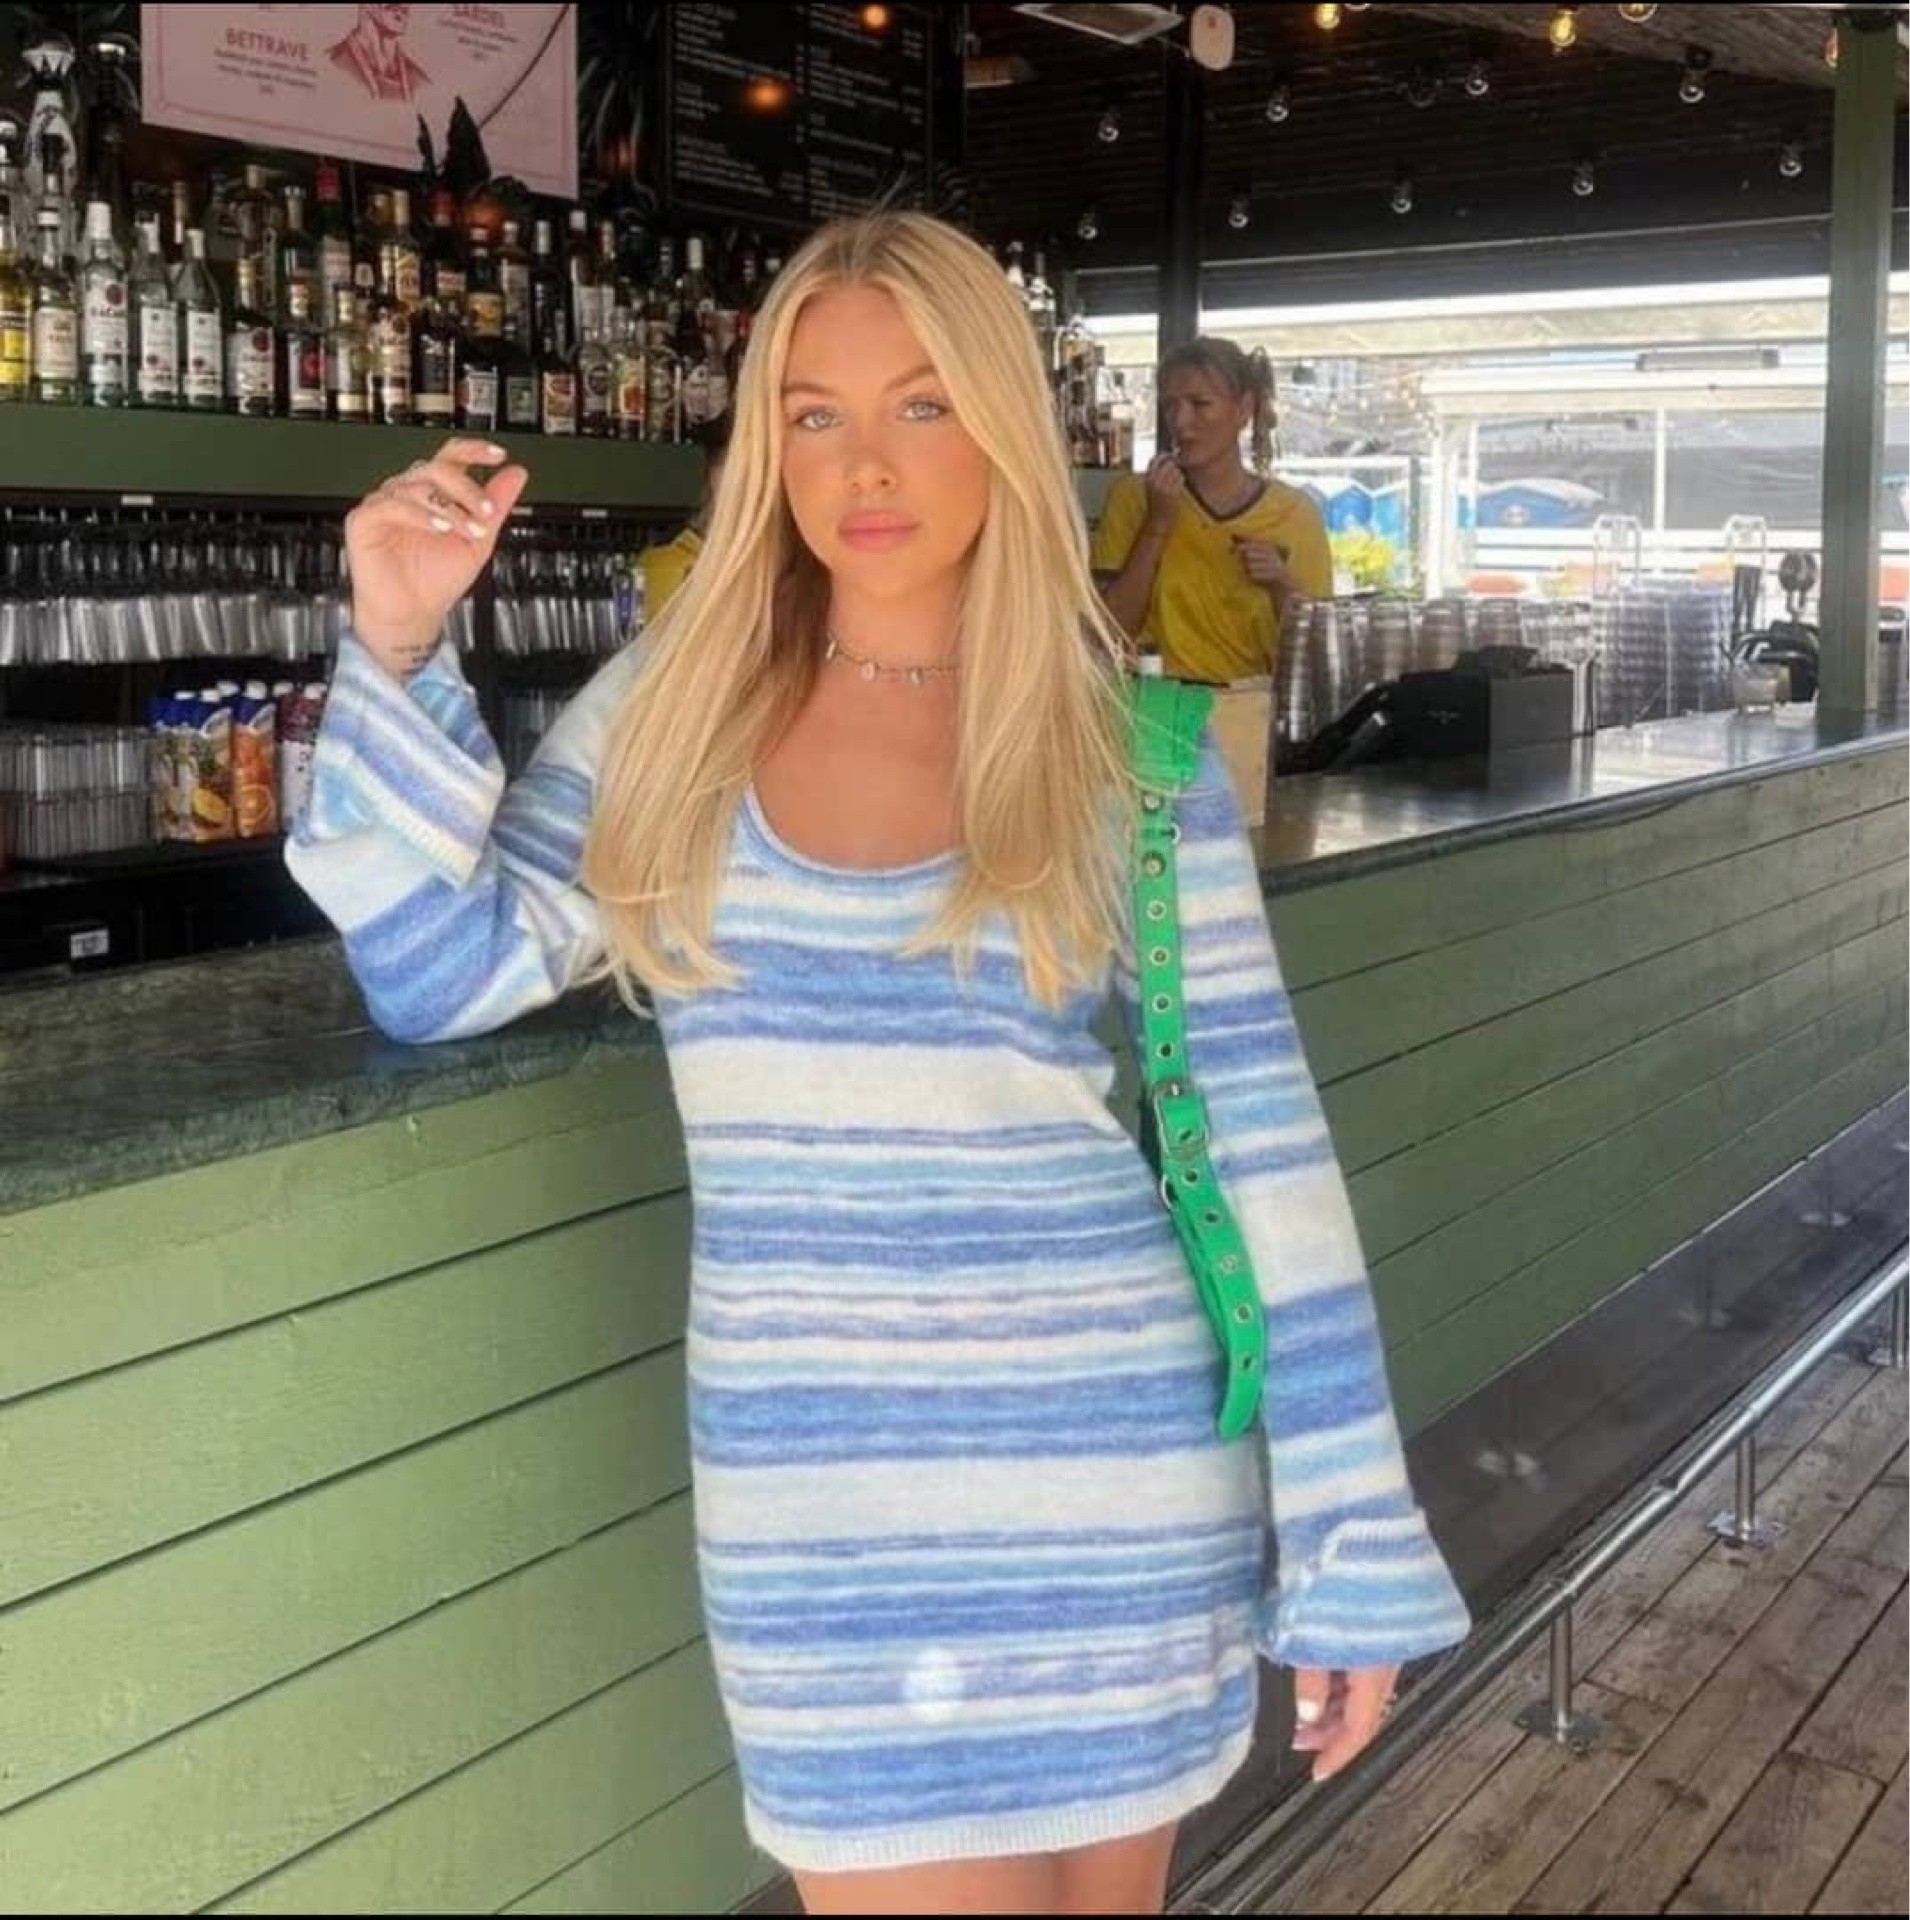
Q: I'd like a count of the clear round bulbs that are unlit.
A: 9